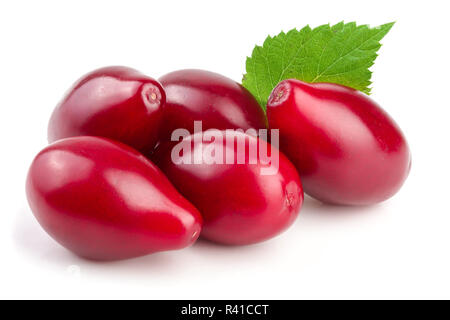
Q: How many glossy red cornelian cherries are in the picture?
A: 5